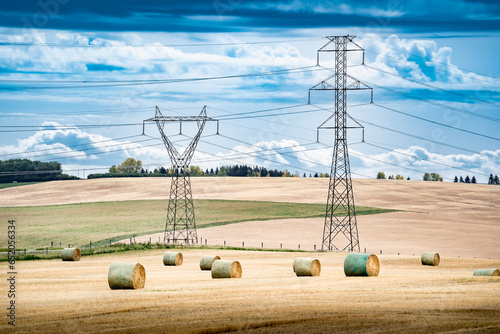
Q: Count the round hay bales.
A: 9